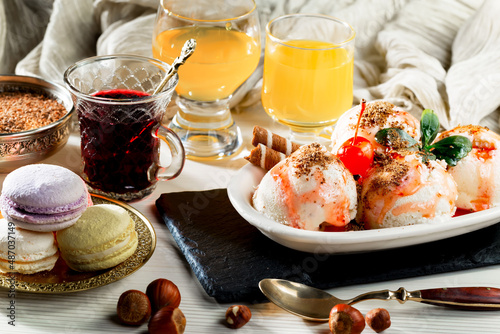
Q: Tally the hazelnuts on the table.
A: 6